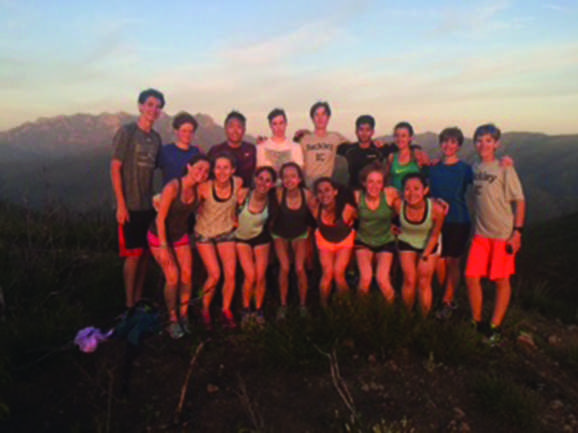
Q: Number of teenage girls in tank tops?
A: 8